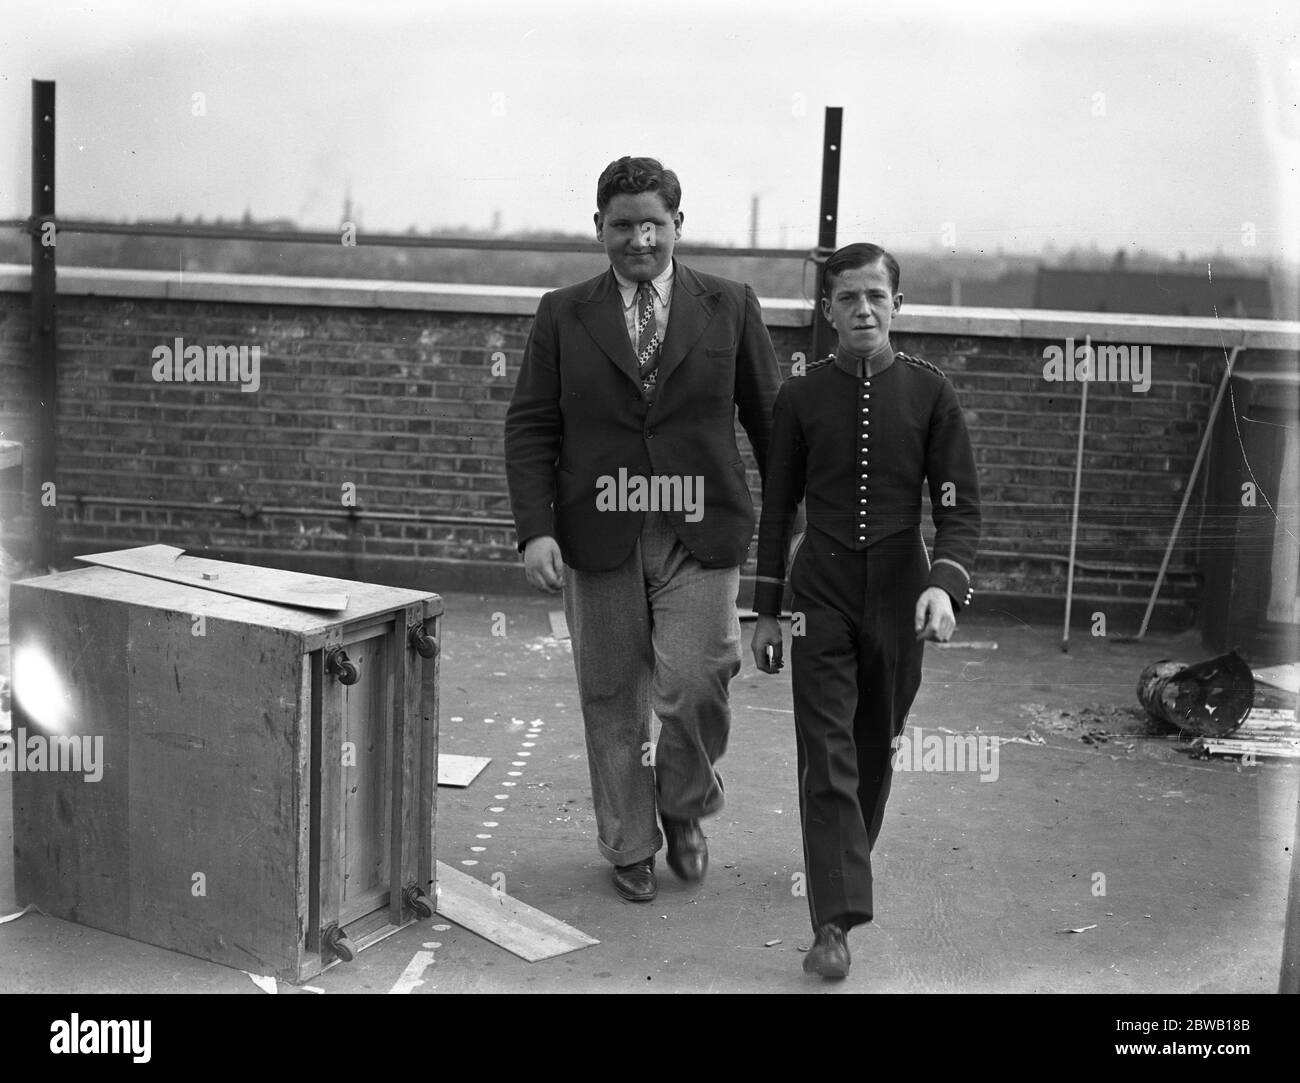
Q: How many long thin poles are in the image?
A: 2